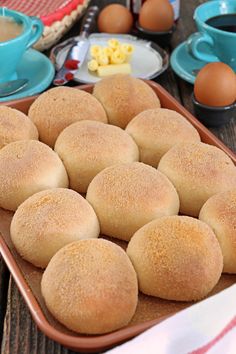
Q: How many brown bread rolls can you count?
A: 12